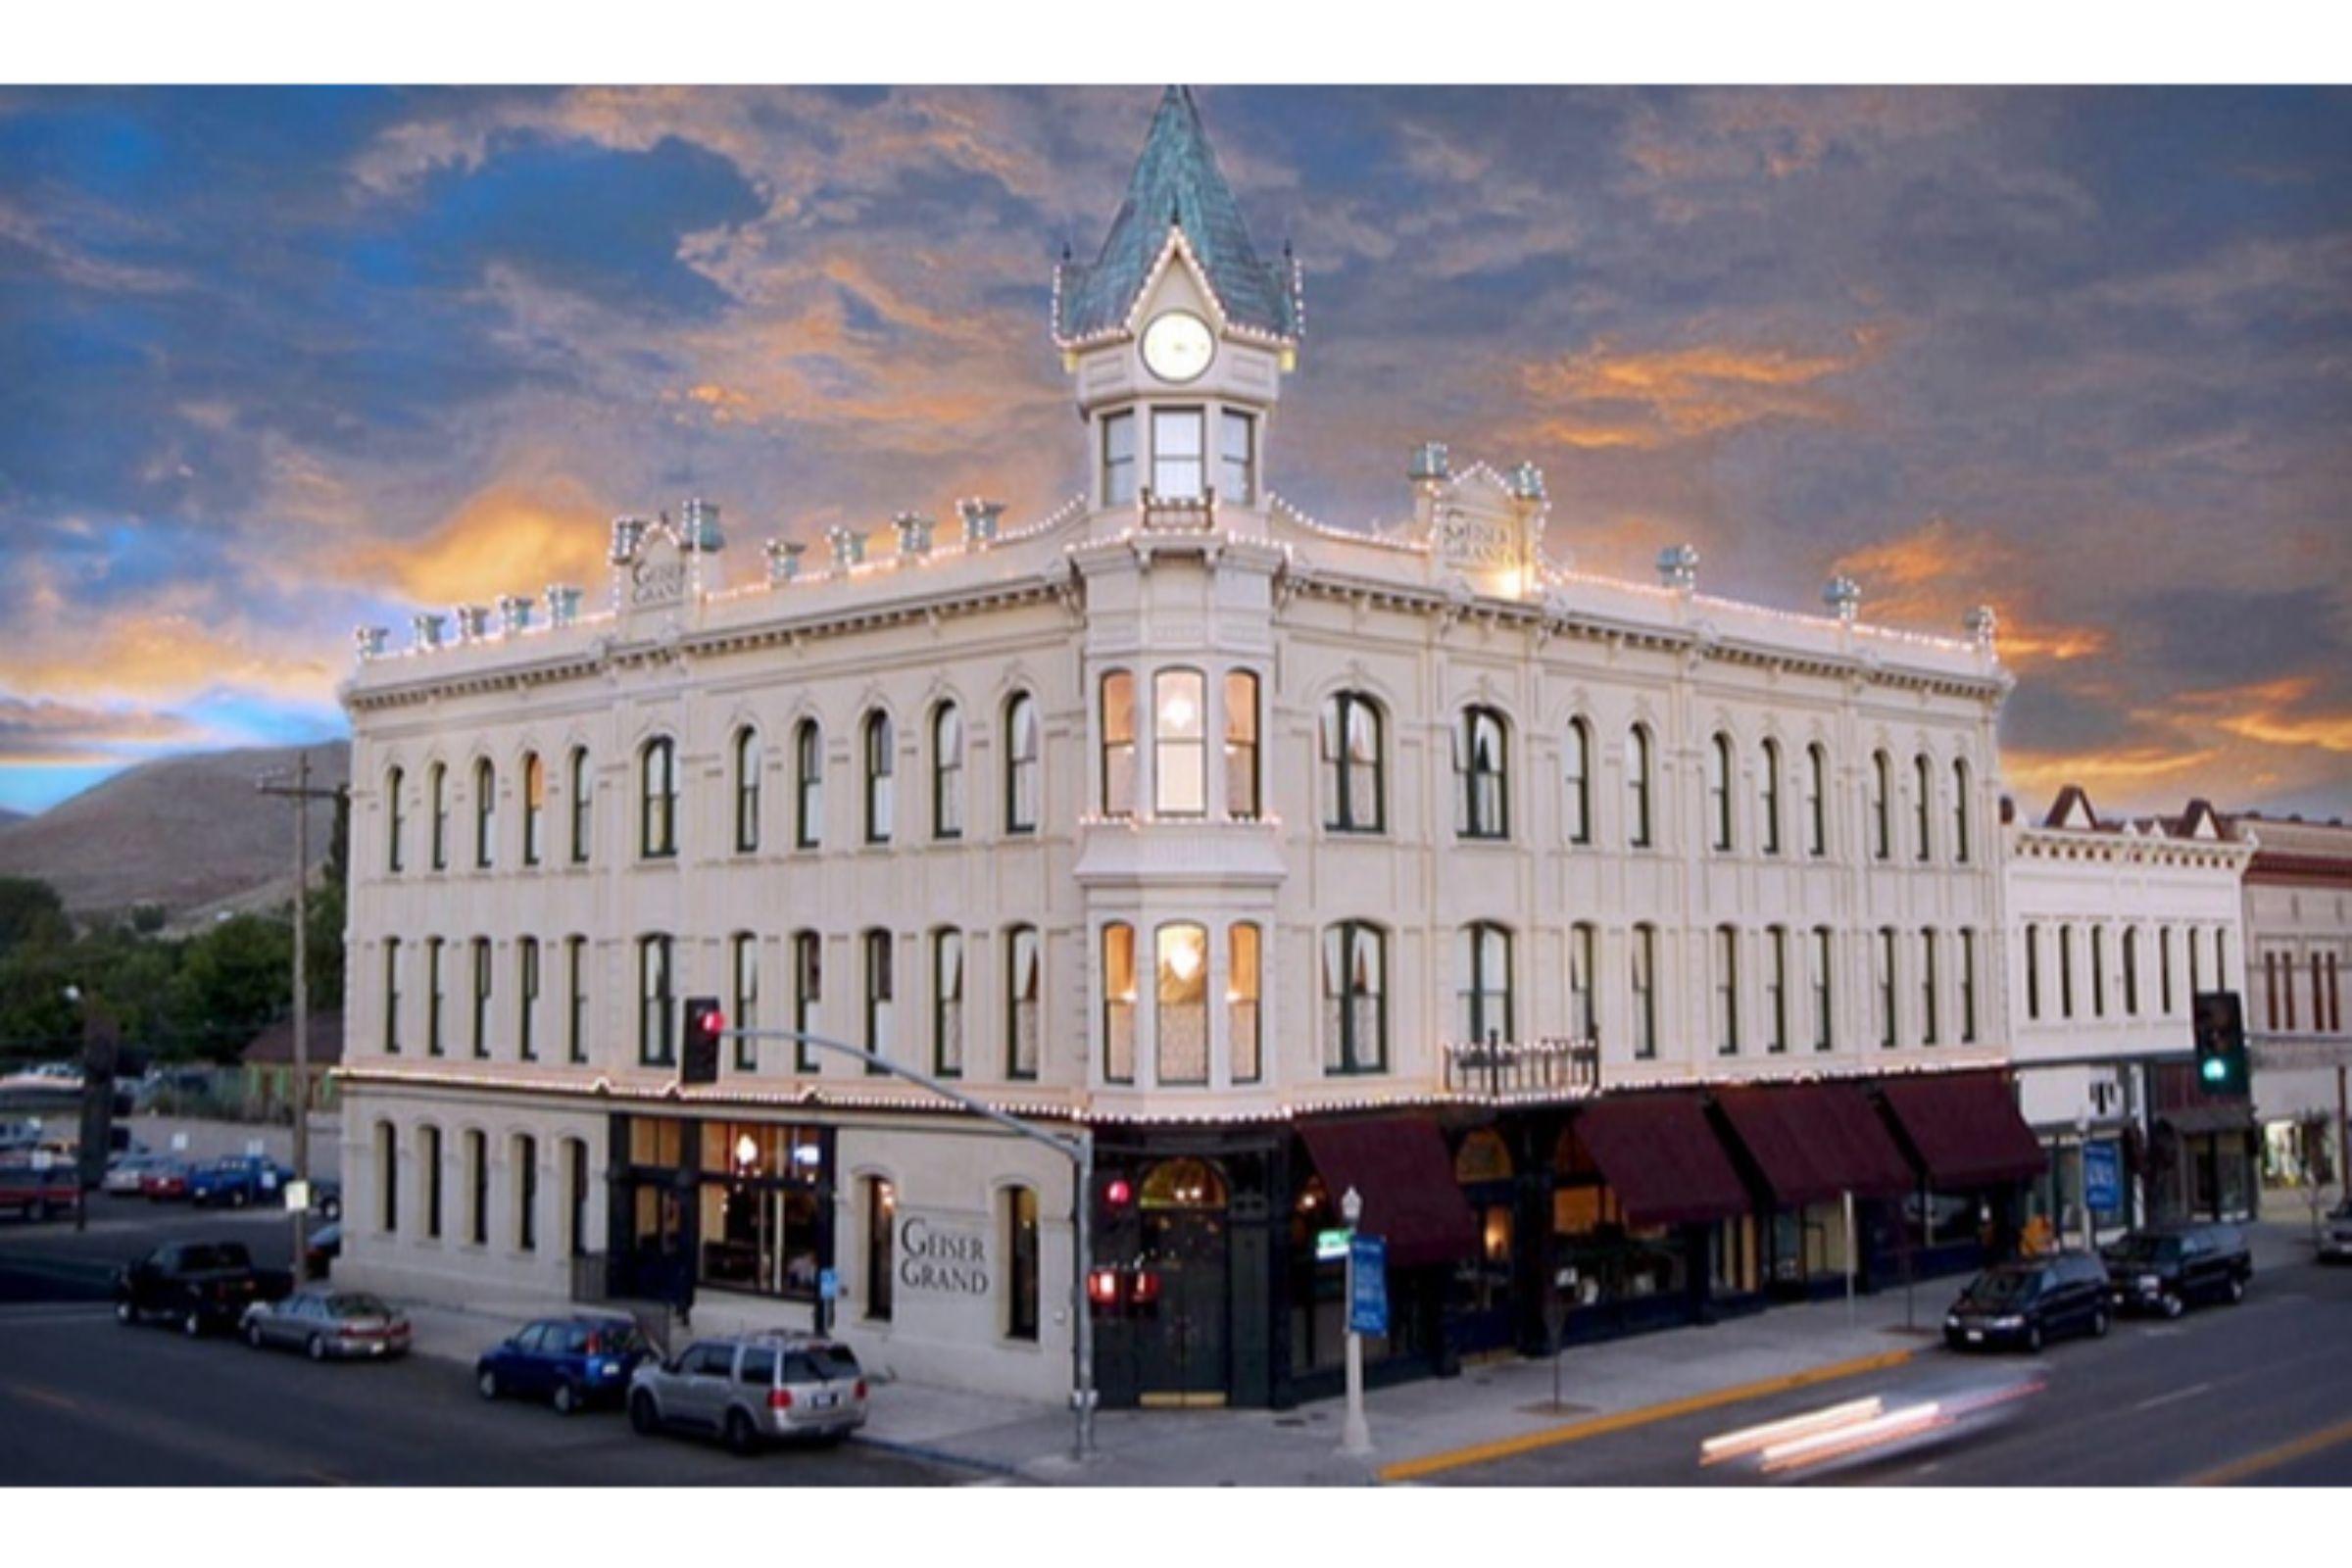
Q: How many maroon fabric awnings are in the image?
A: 4